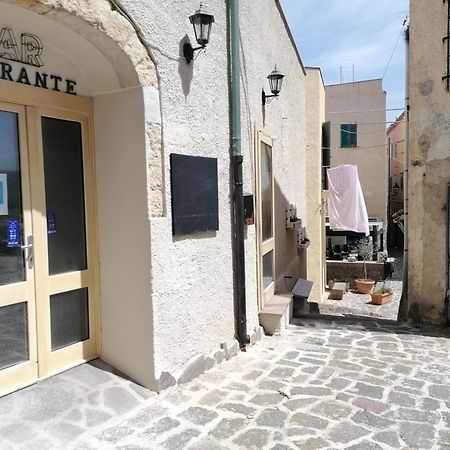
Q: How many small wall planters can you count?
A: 2